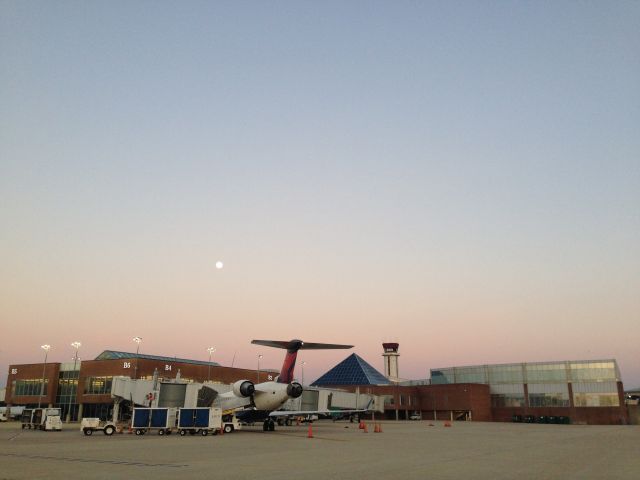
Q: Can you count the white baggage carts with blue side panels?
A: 2